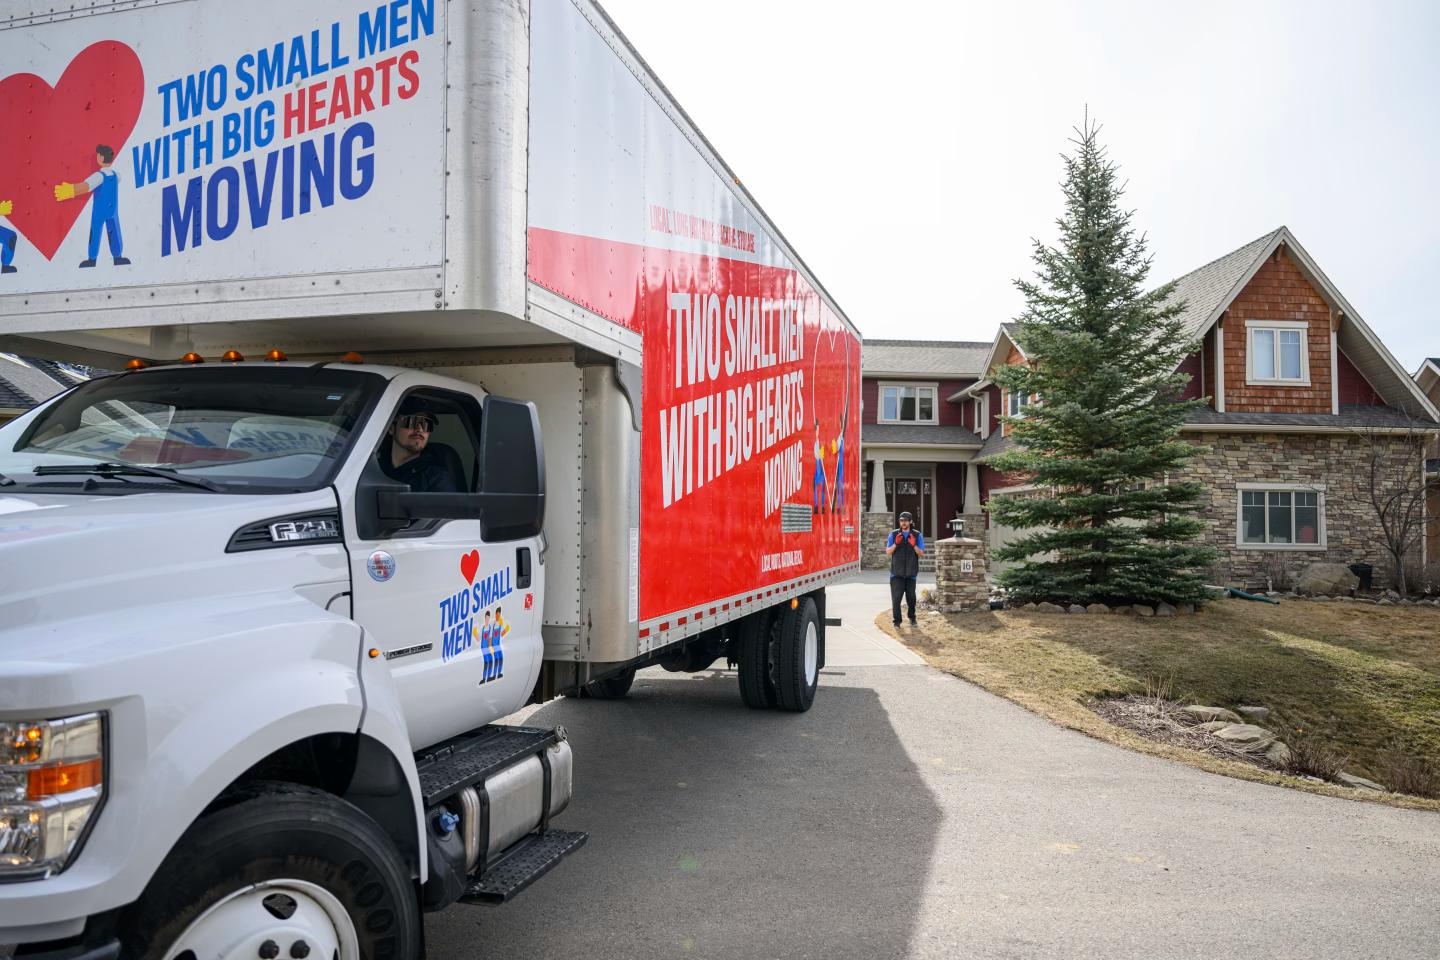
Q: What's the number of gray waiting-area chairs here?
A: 0